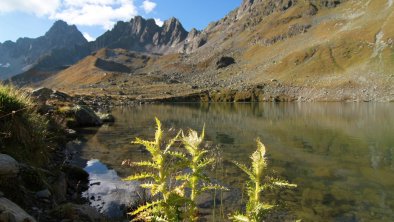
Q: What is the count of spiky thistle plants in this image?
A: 3